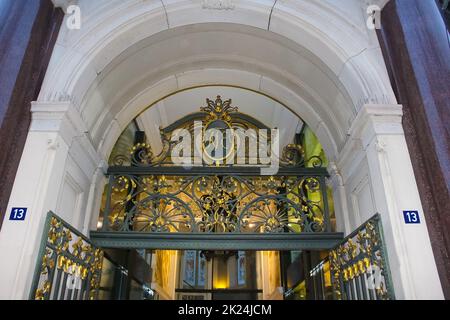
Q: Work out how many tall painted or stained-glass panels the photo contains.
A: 3